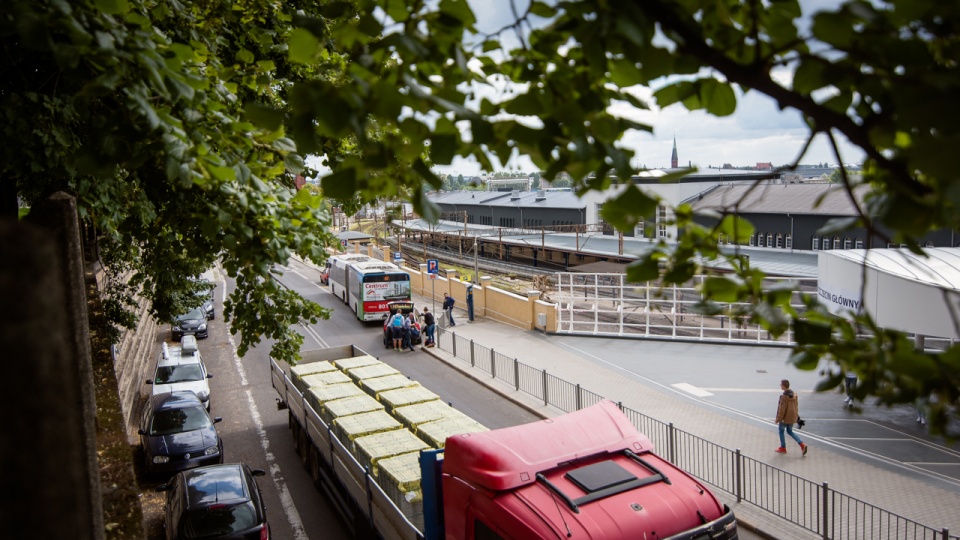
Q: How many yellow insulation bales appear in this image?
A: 13